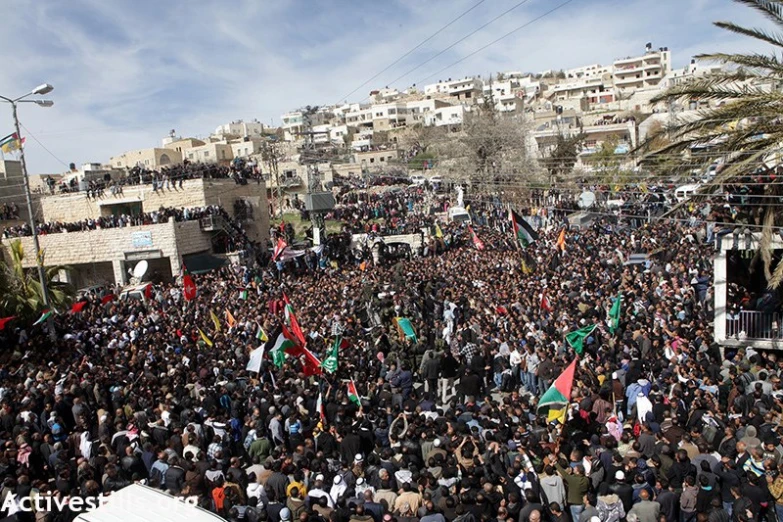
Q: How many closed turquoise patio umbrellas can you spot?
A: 0